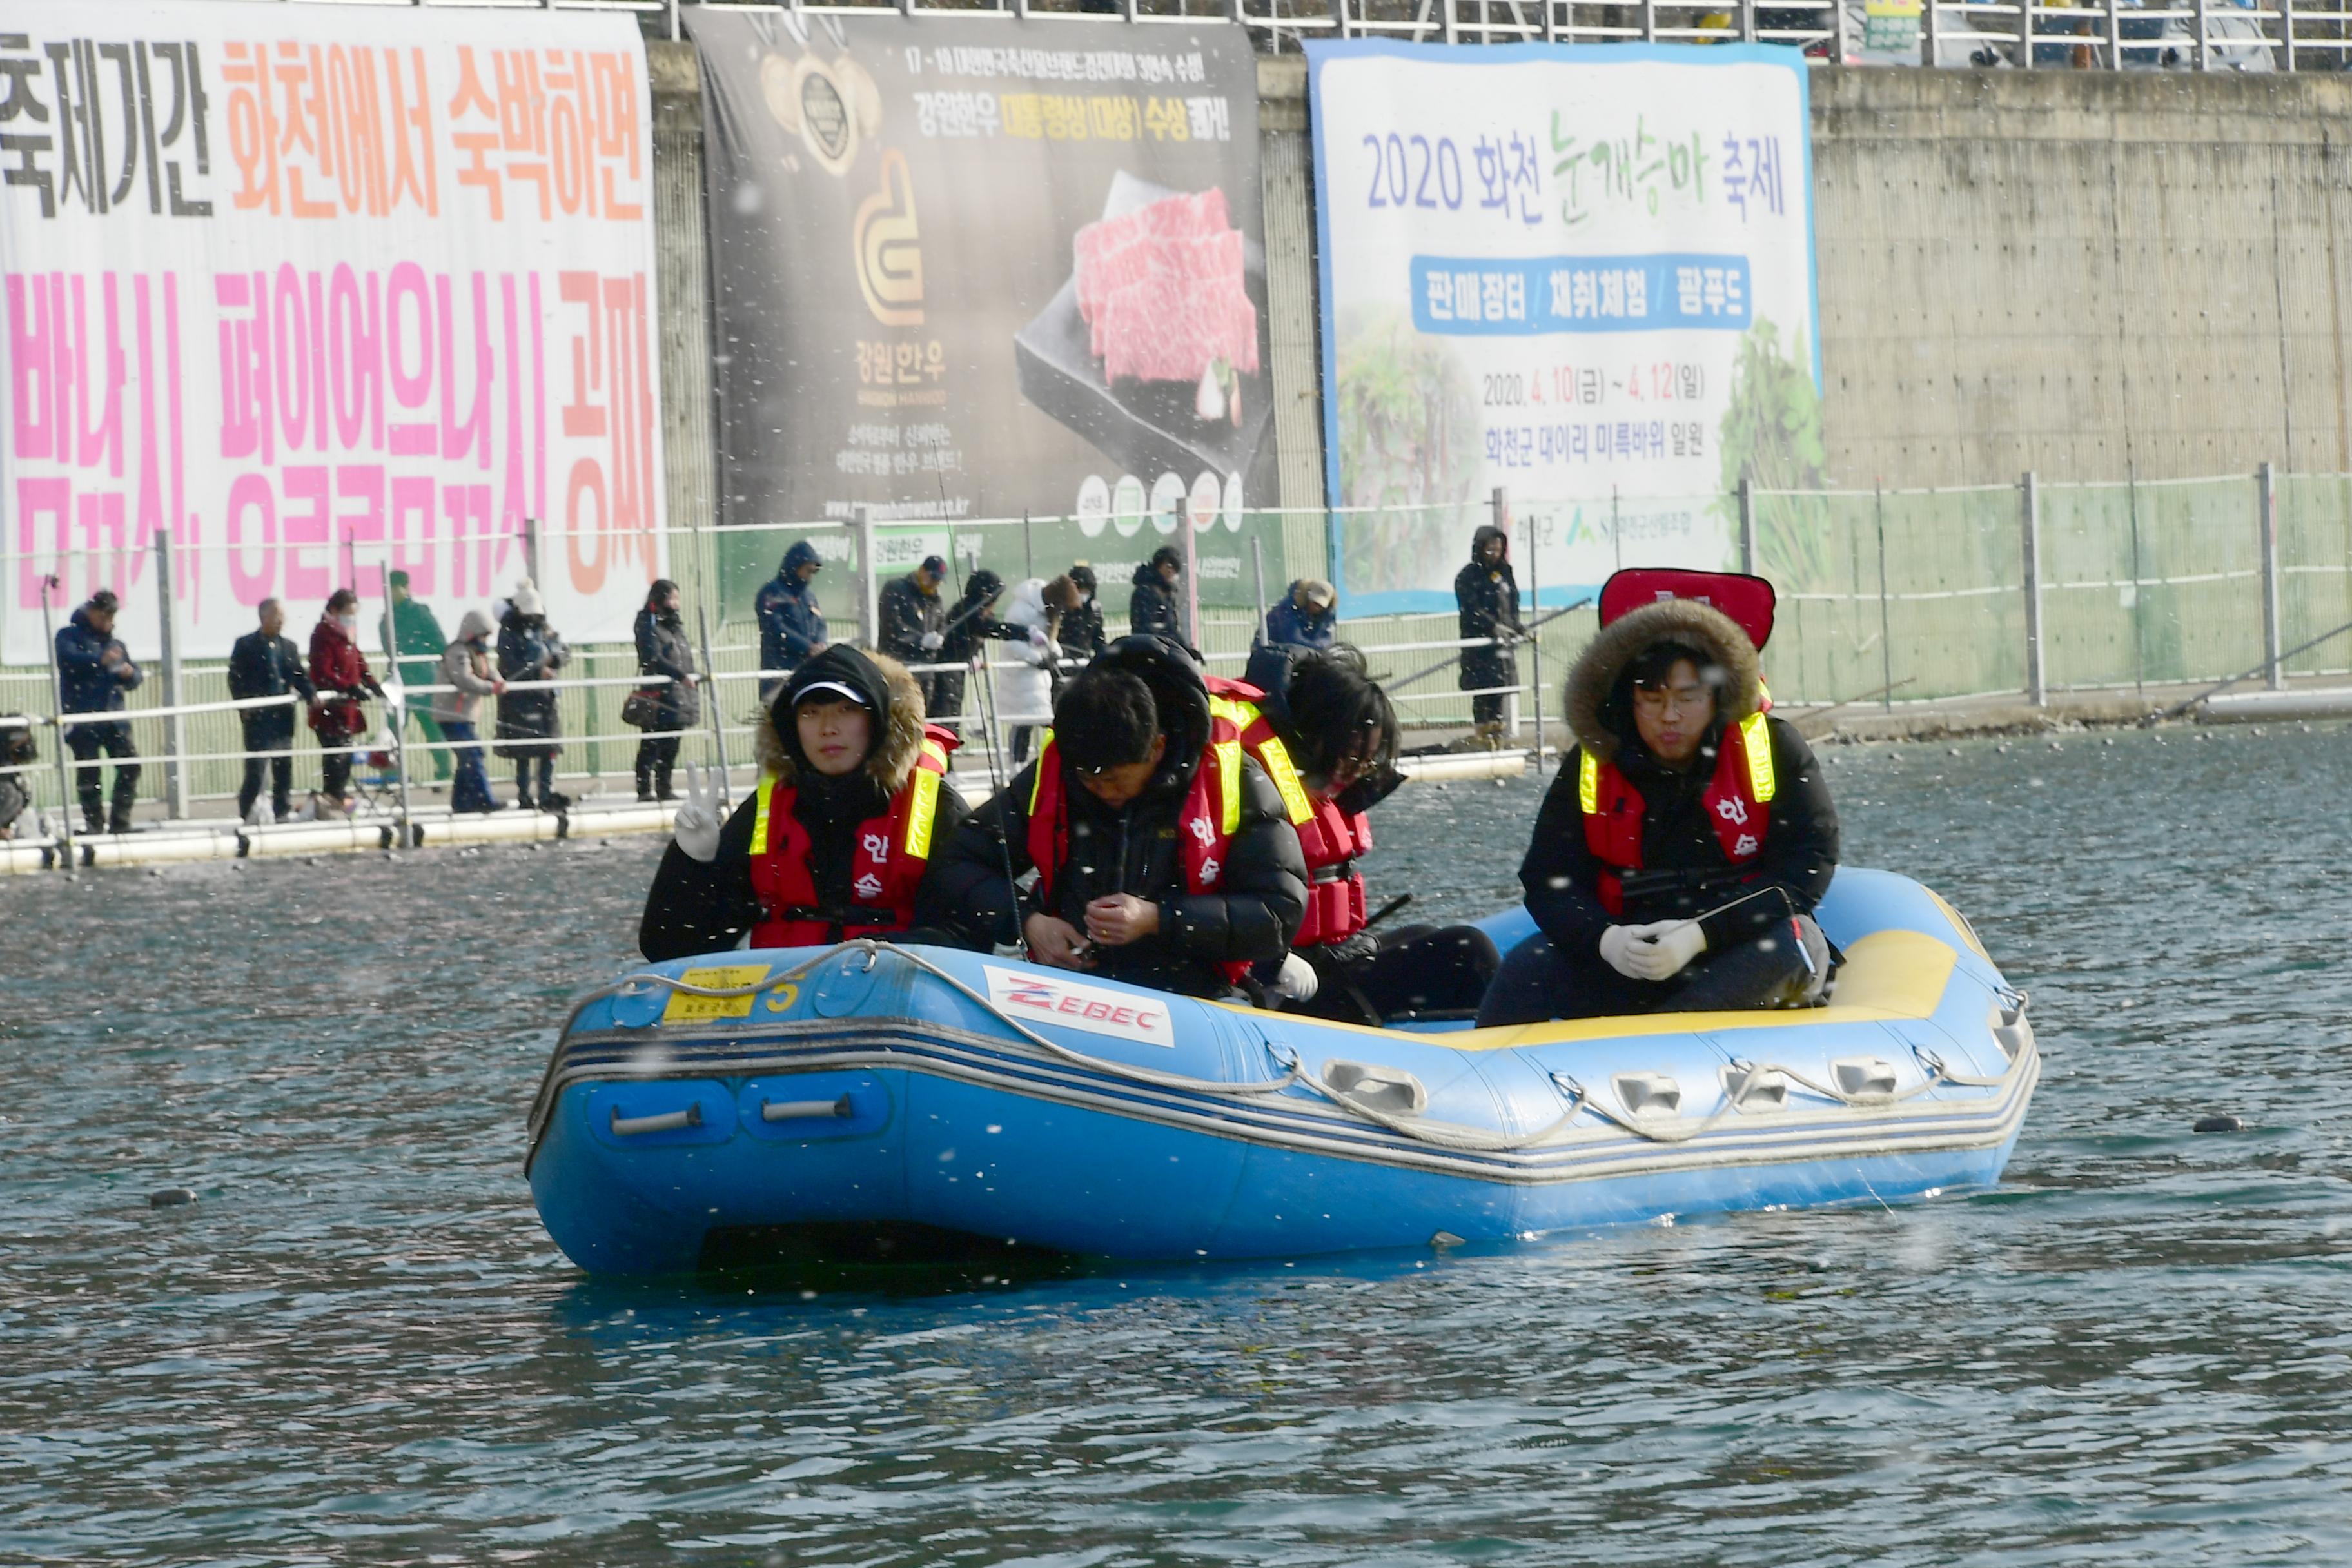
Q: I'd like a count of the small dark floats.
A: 2